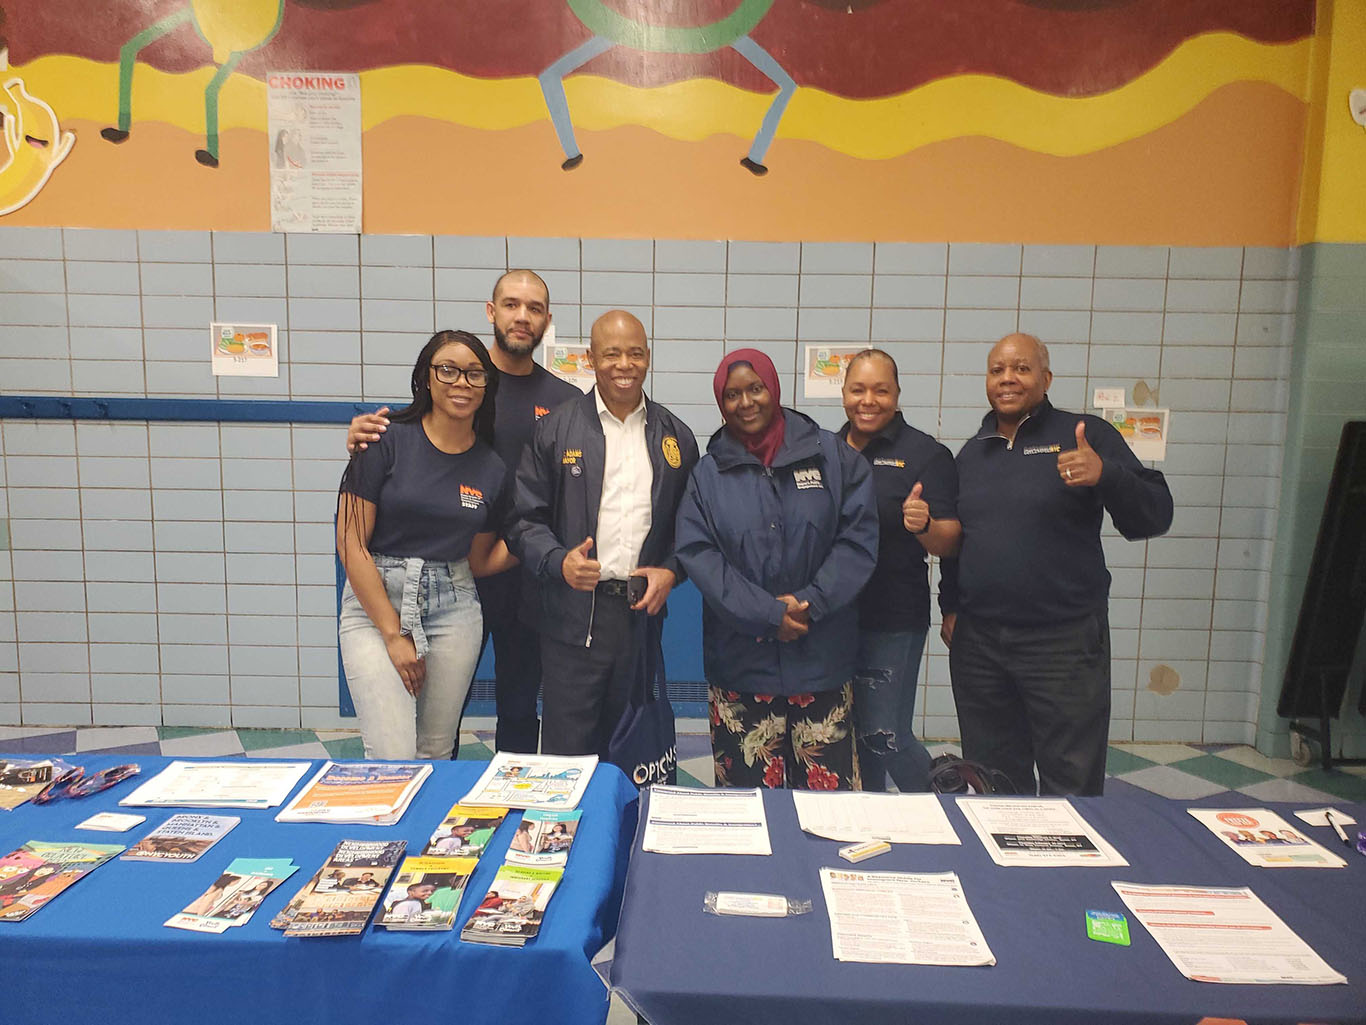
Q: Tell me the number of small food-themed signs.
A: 4